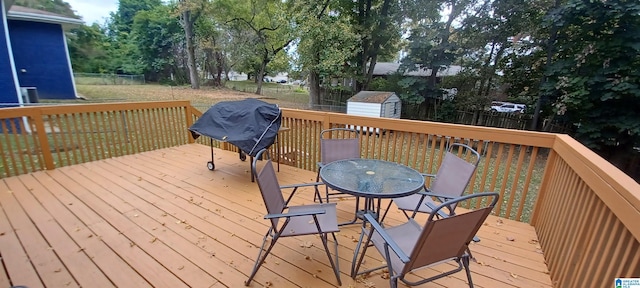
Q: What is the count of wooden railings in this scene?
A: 3